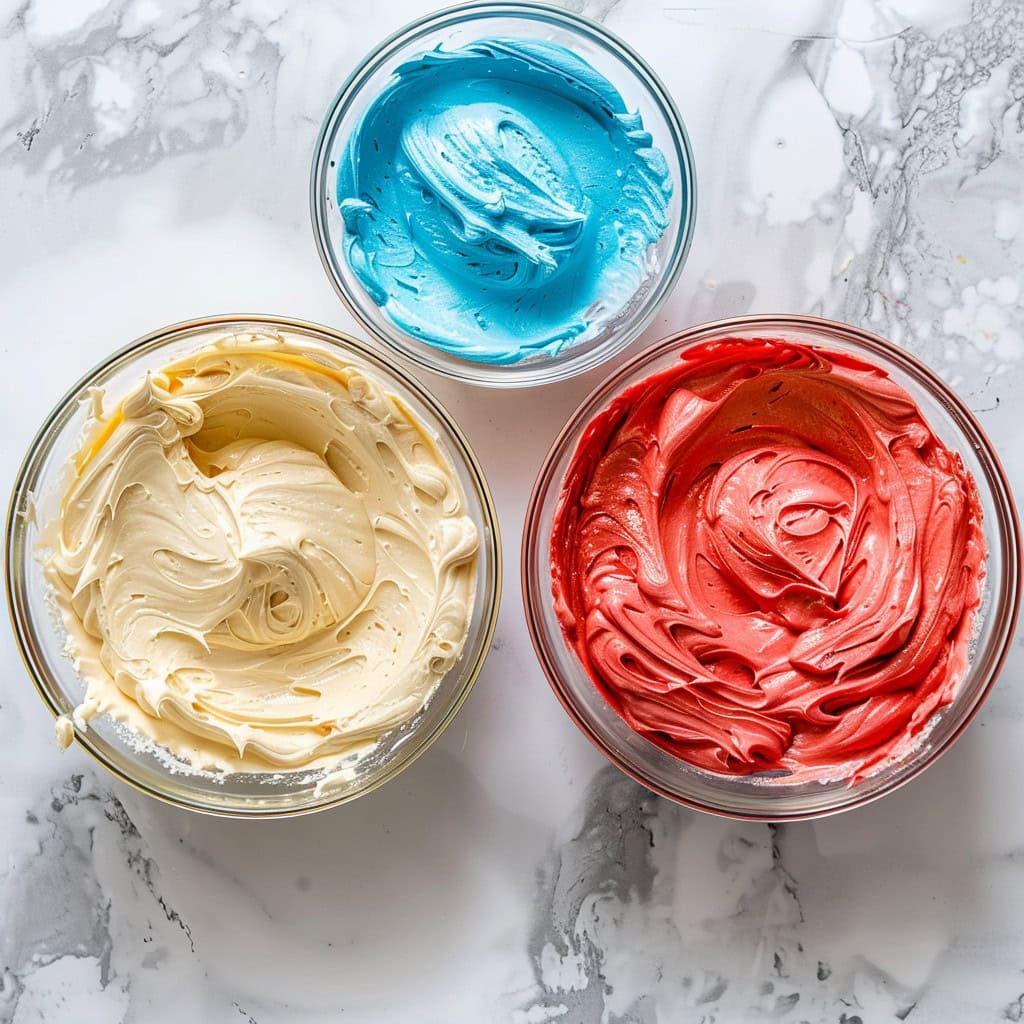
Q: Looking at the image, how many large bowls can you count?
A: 2